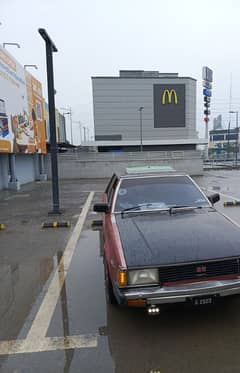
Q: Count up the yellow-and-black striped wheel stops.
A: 4